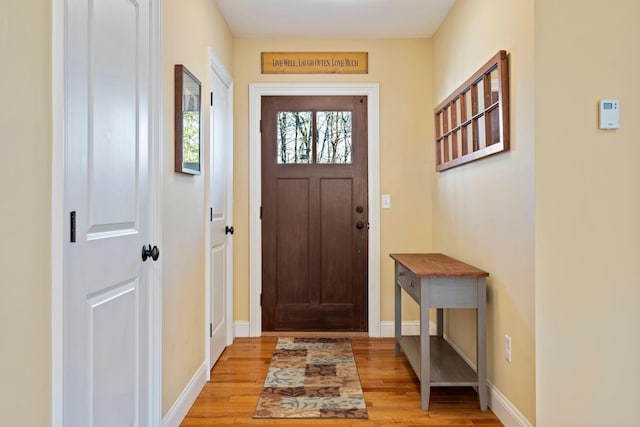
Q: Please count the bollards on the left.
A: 0